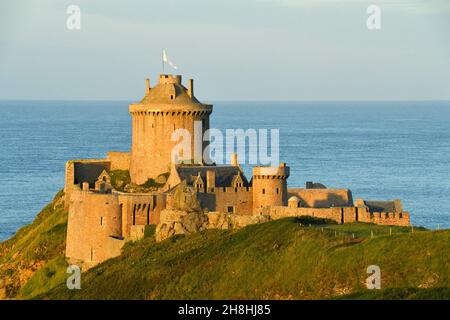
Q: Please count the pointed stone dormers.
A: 2